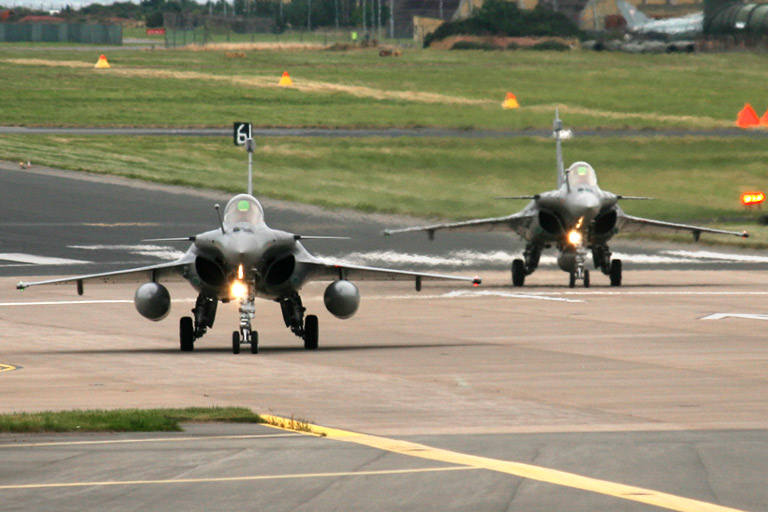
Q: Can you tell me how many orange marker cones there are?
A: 5